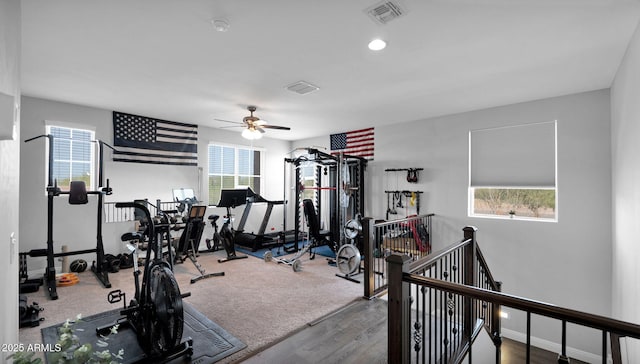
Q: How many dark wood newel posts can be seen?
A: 4